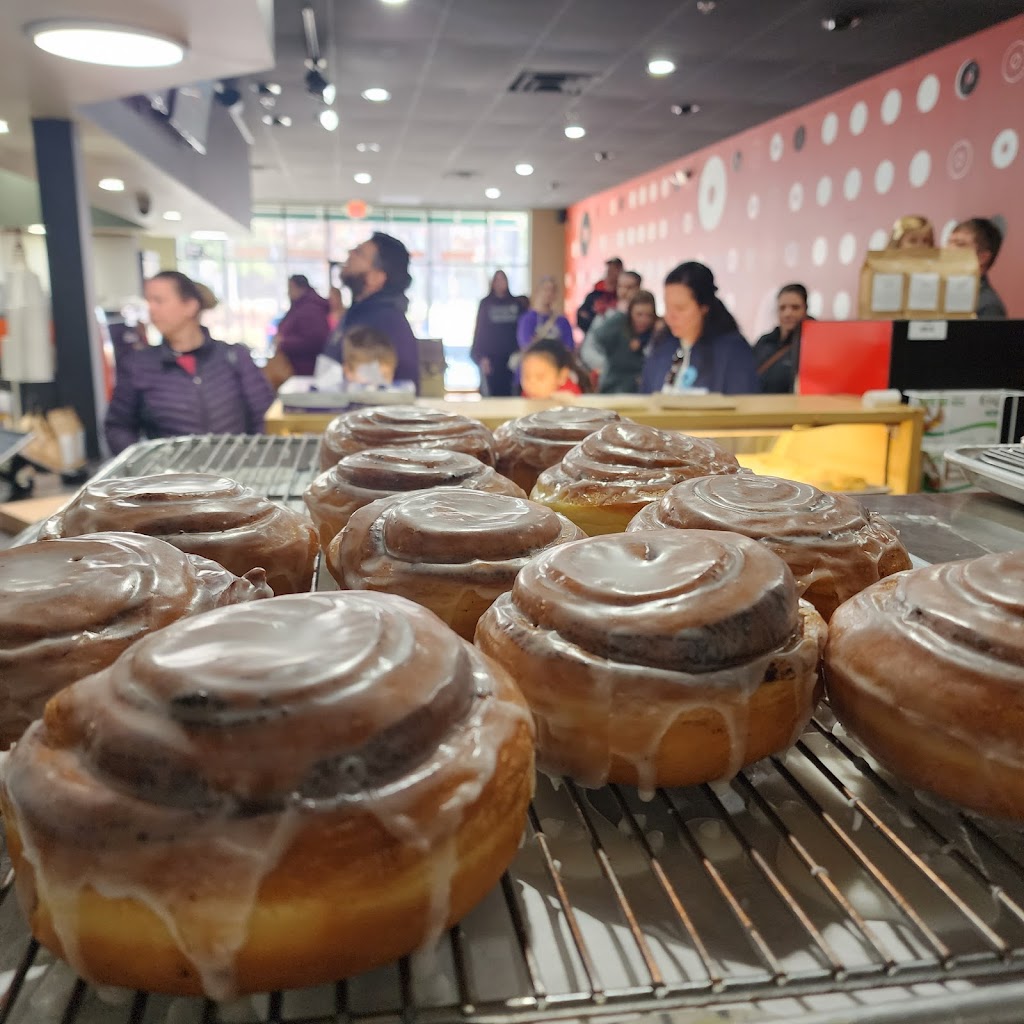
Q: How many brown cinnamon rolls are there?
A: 11